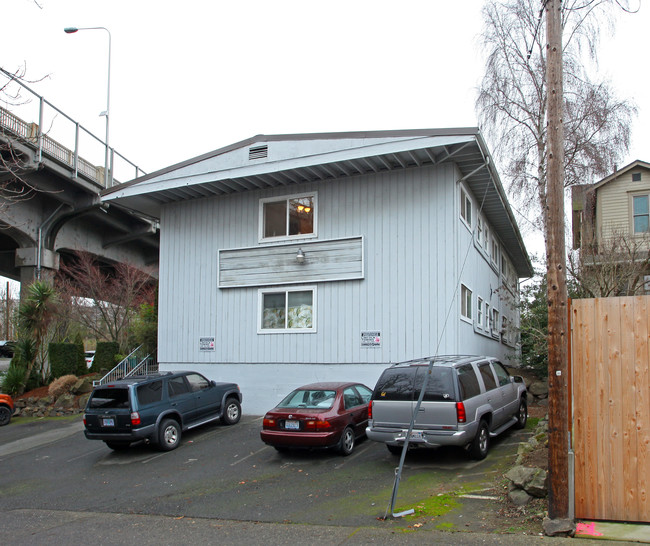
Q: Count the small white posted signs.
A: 2